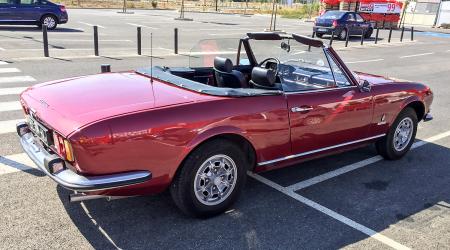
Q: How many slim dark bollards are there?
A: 12